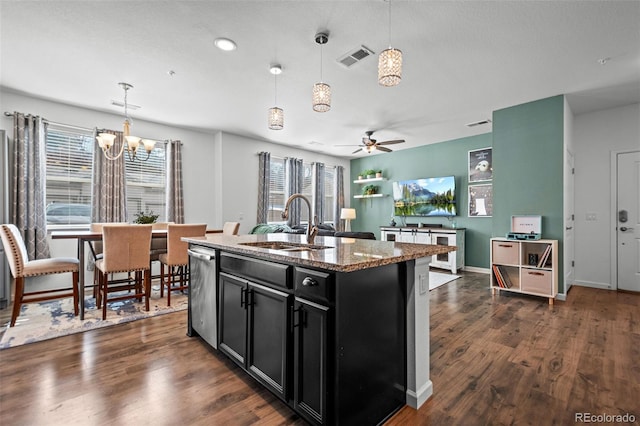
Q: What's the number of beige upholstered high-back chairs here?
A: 6